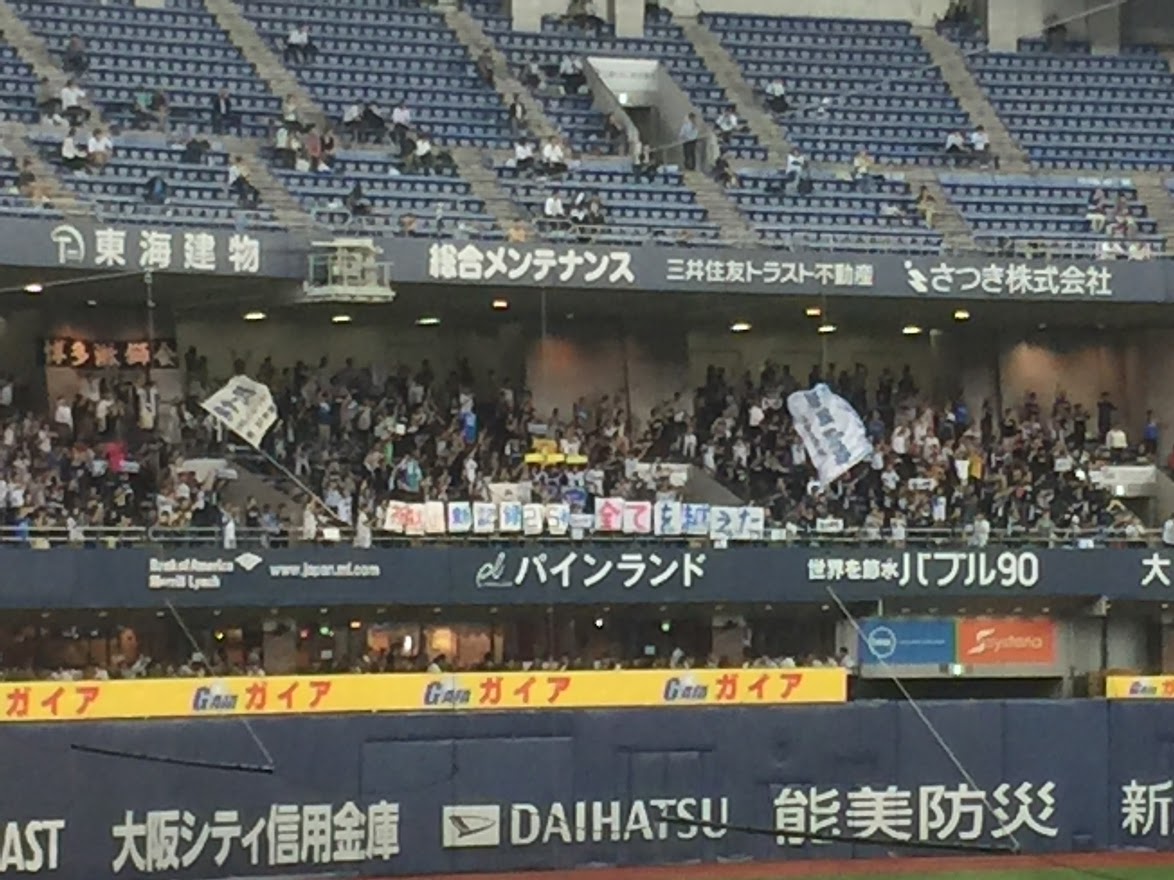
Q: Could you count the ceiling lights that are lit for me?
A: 10